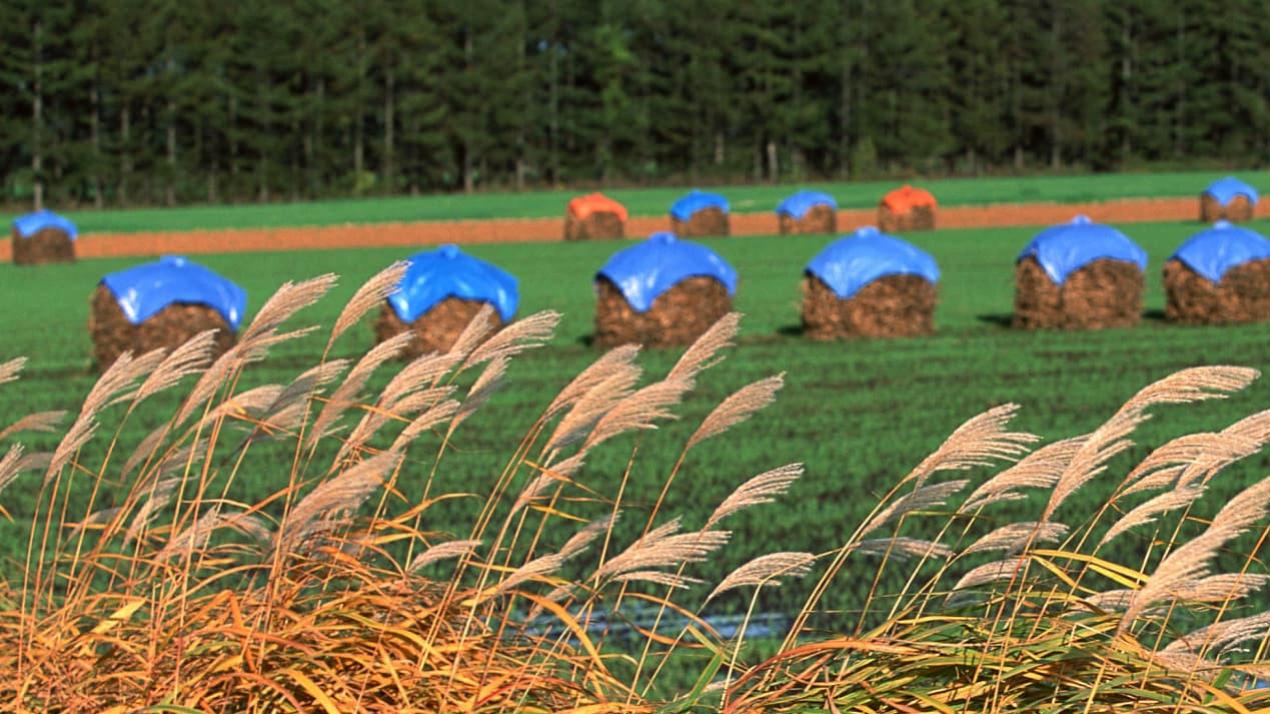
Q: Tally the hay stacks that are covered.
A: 12